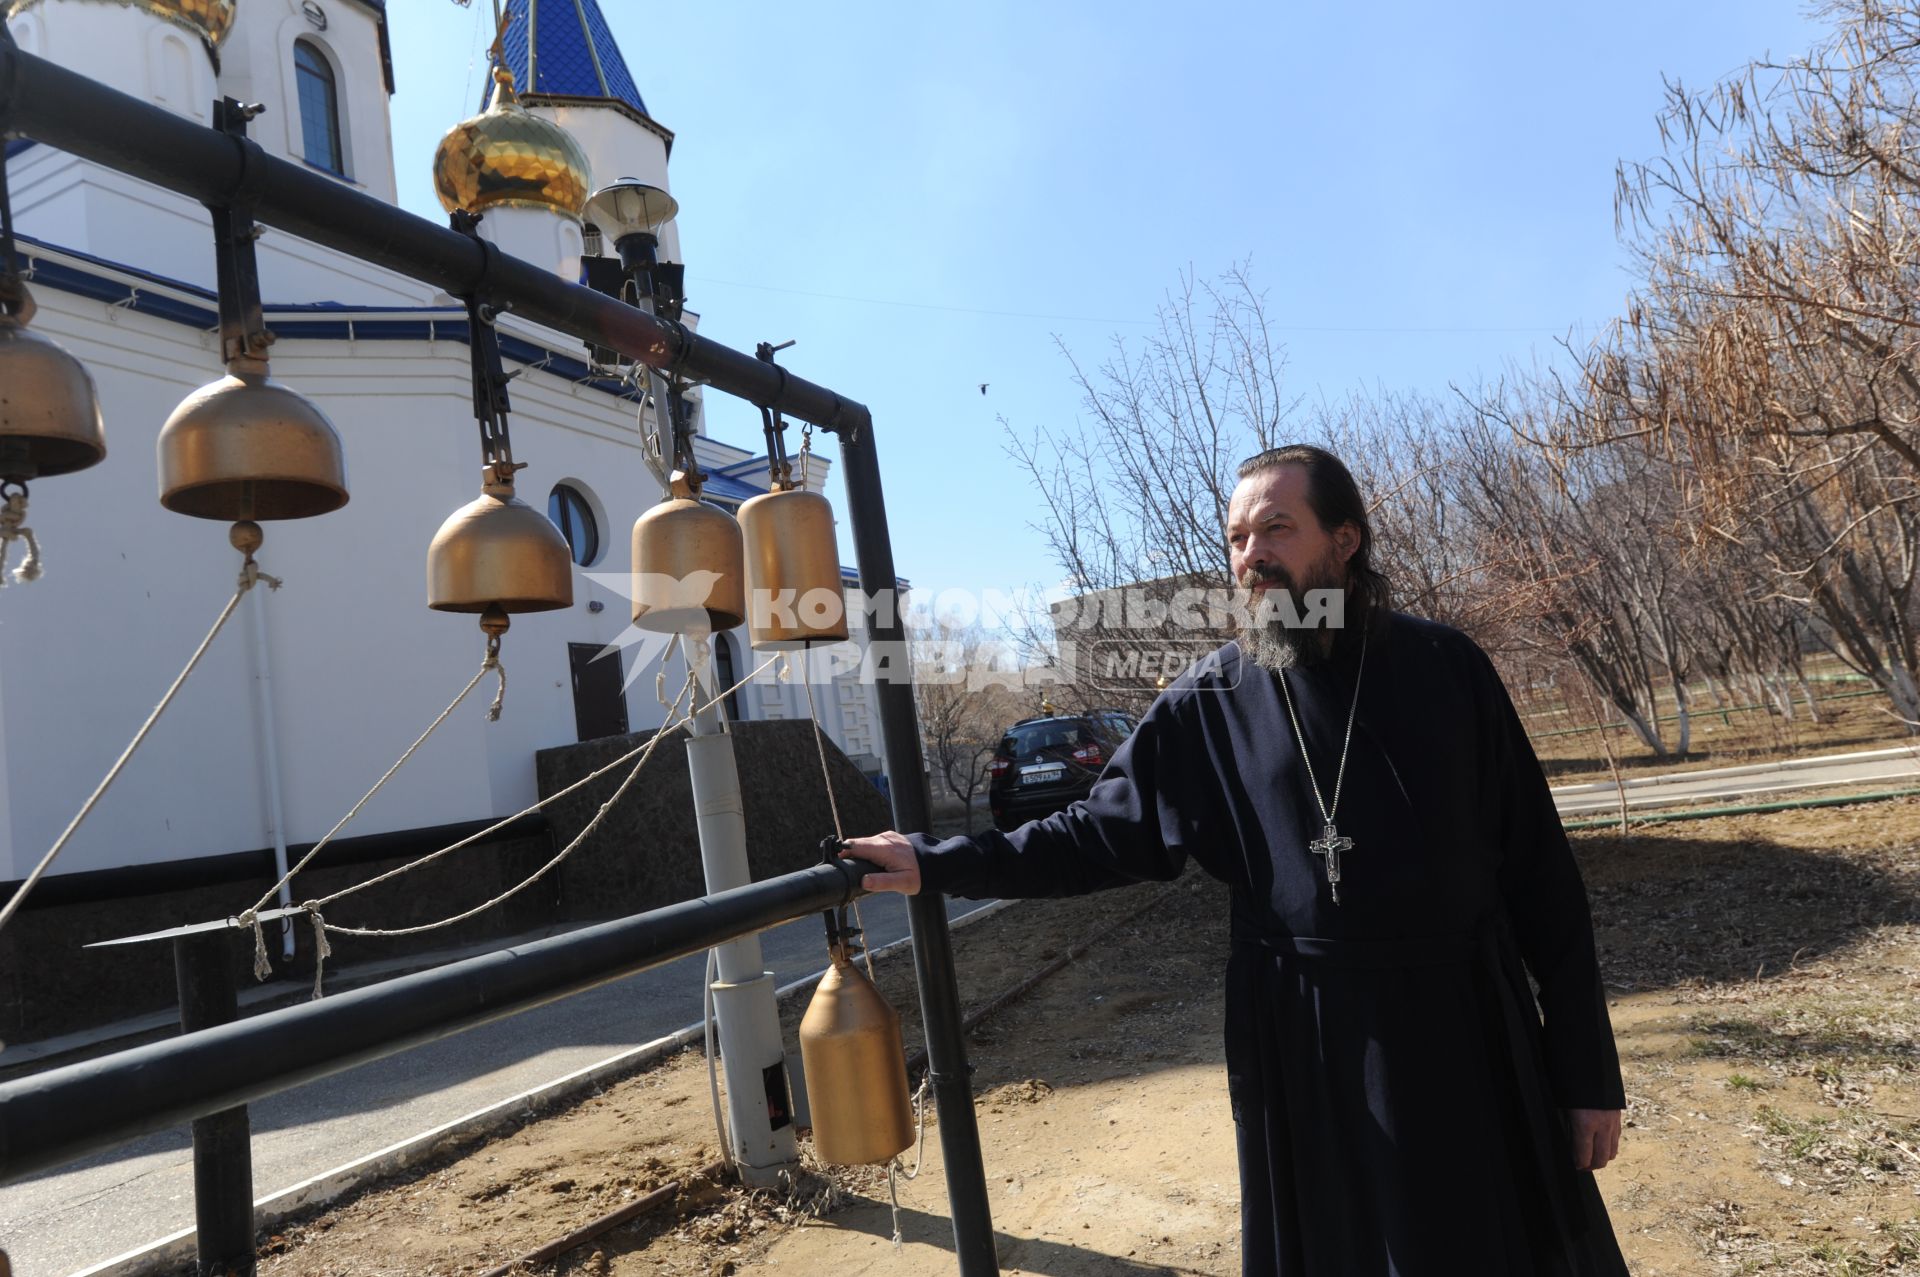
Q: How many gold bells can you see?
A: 6